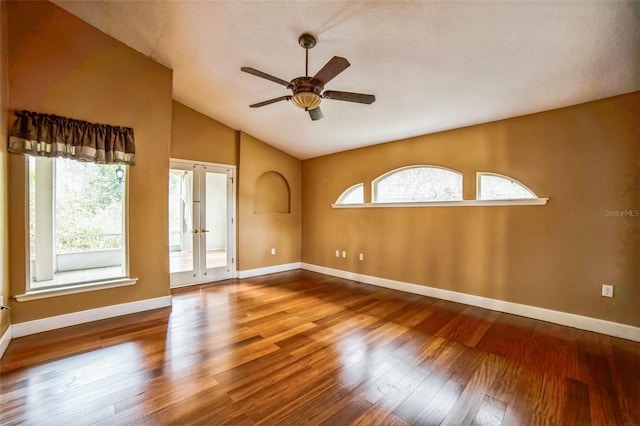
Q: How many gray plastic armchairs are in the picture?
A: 0